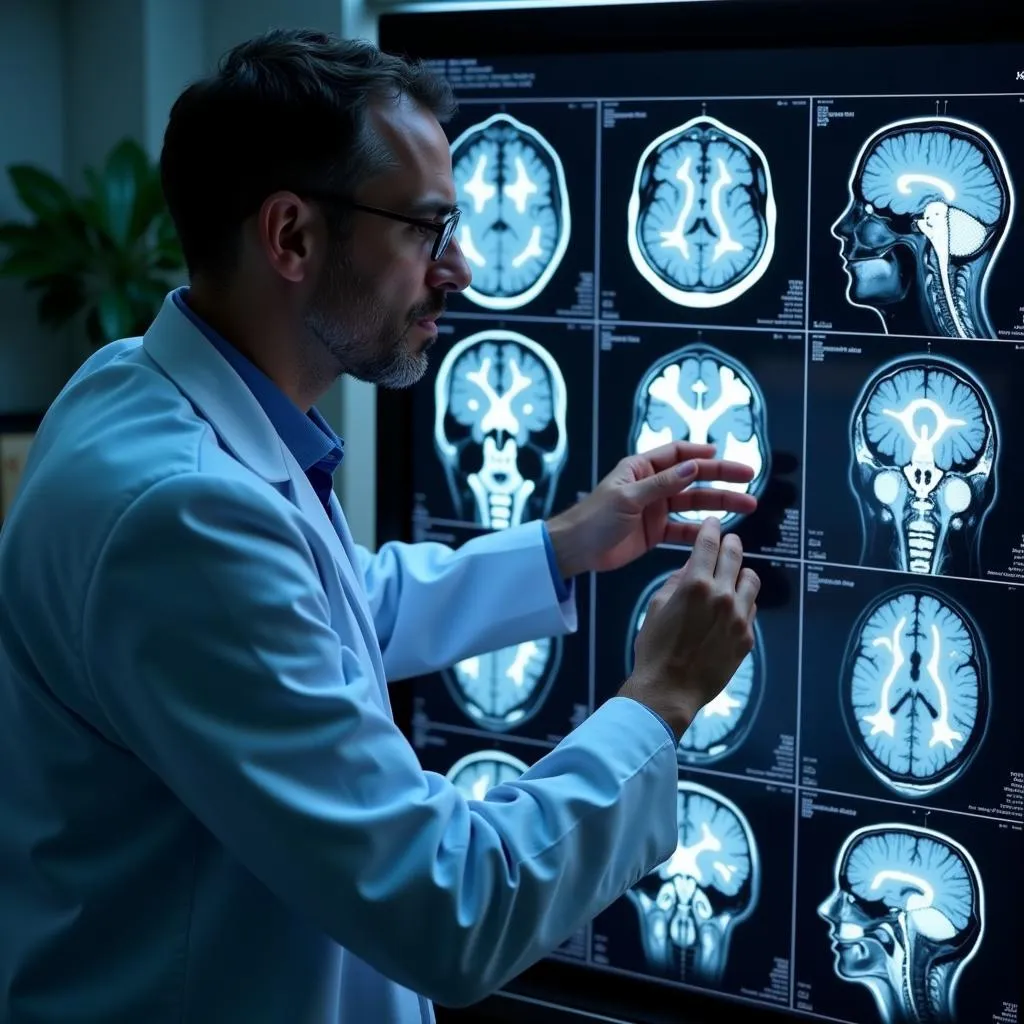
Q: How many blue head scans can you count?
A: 12